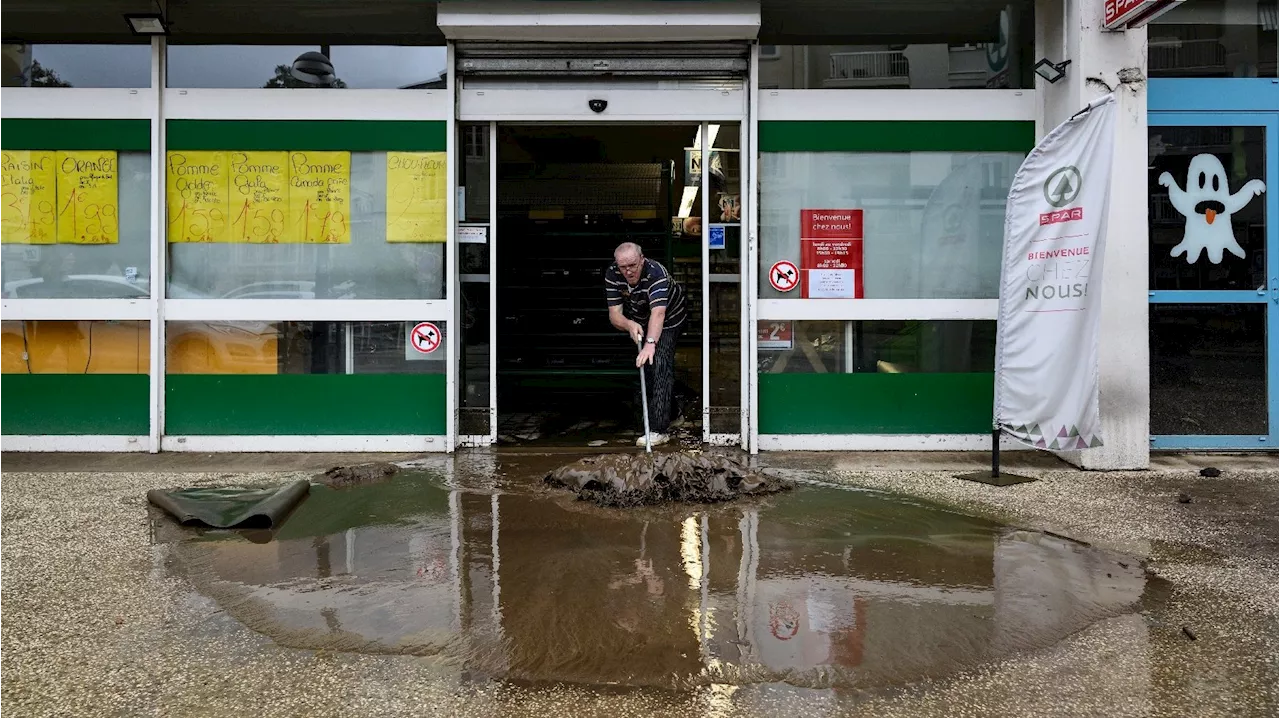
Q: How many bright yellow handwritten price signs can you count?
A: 6